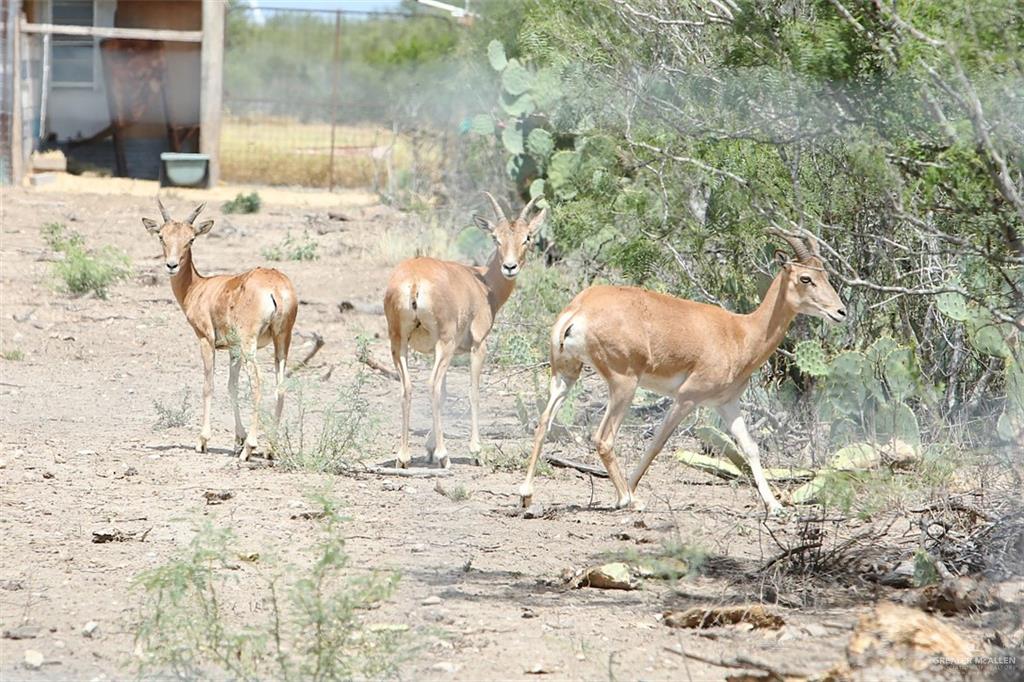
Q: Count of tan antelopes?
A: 3